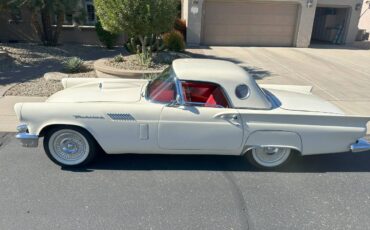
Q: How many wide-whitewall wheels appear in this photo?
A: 2